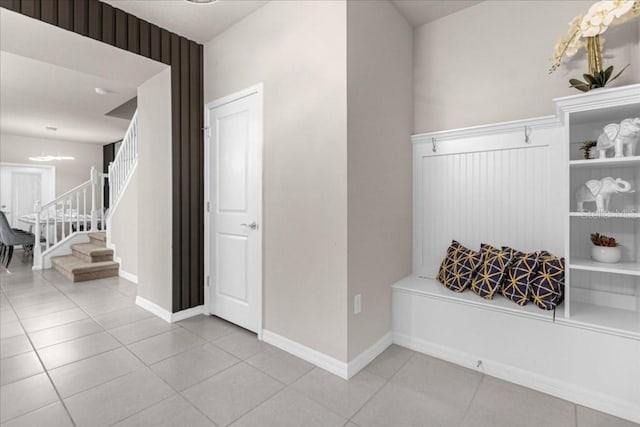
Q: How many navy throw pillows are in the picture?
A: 4